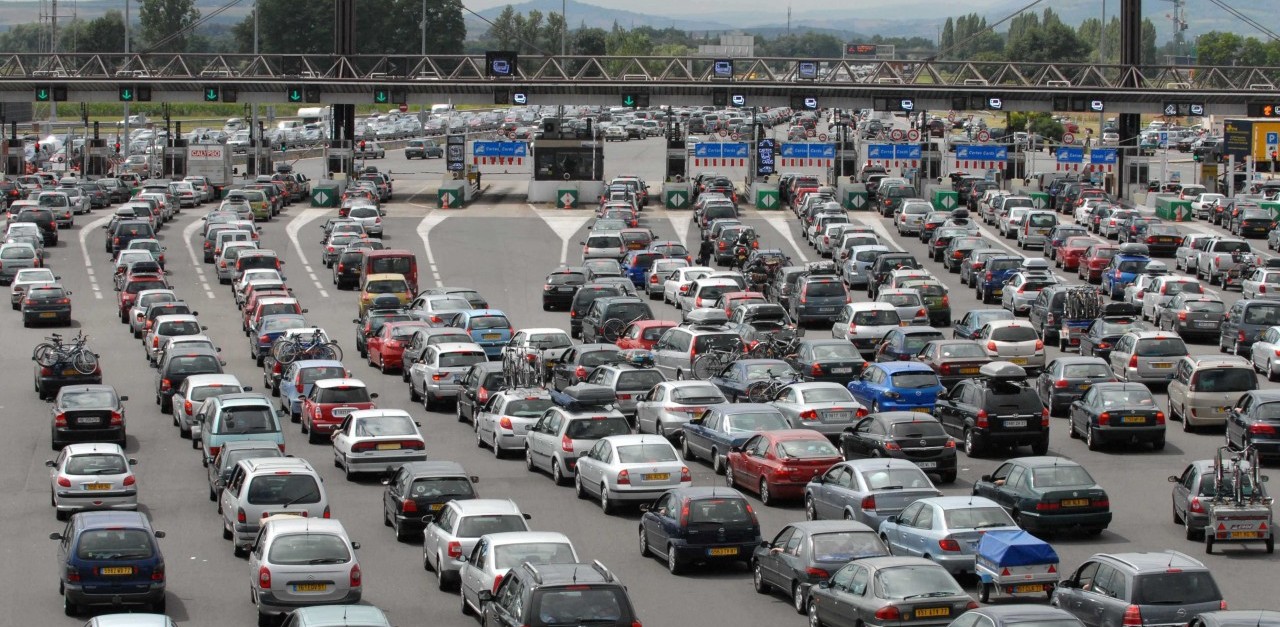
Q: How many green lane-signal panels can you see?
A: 6